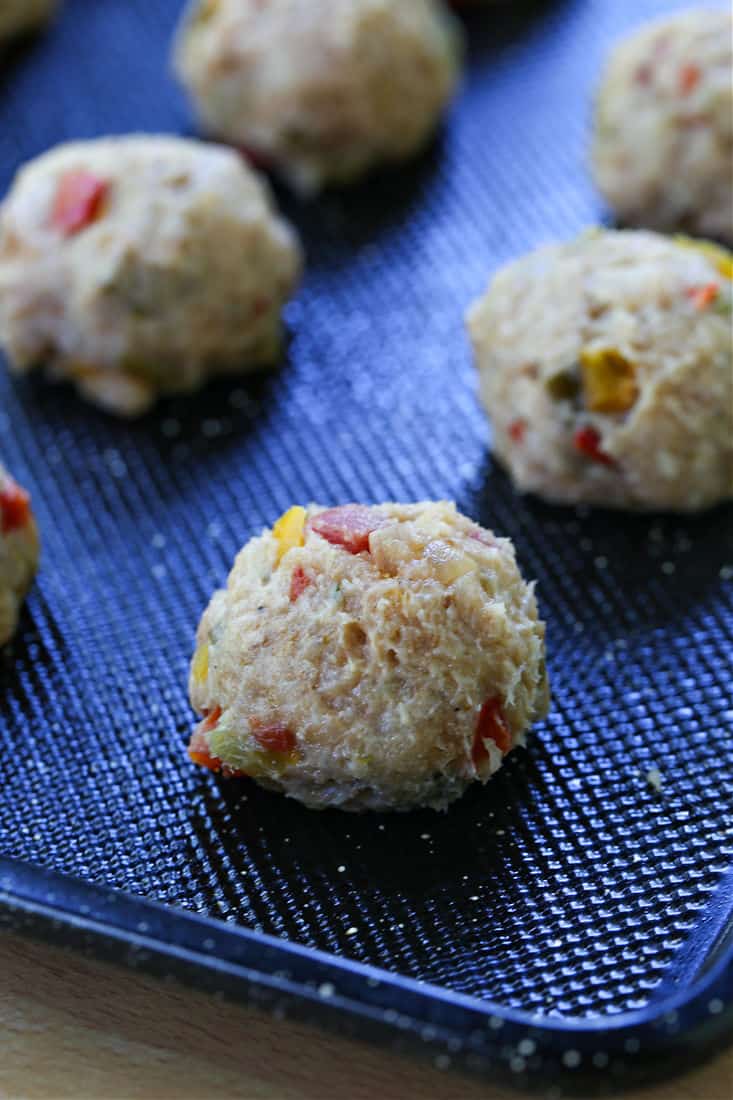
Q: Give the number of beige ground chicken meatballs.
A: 7